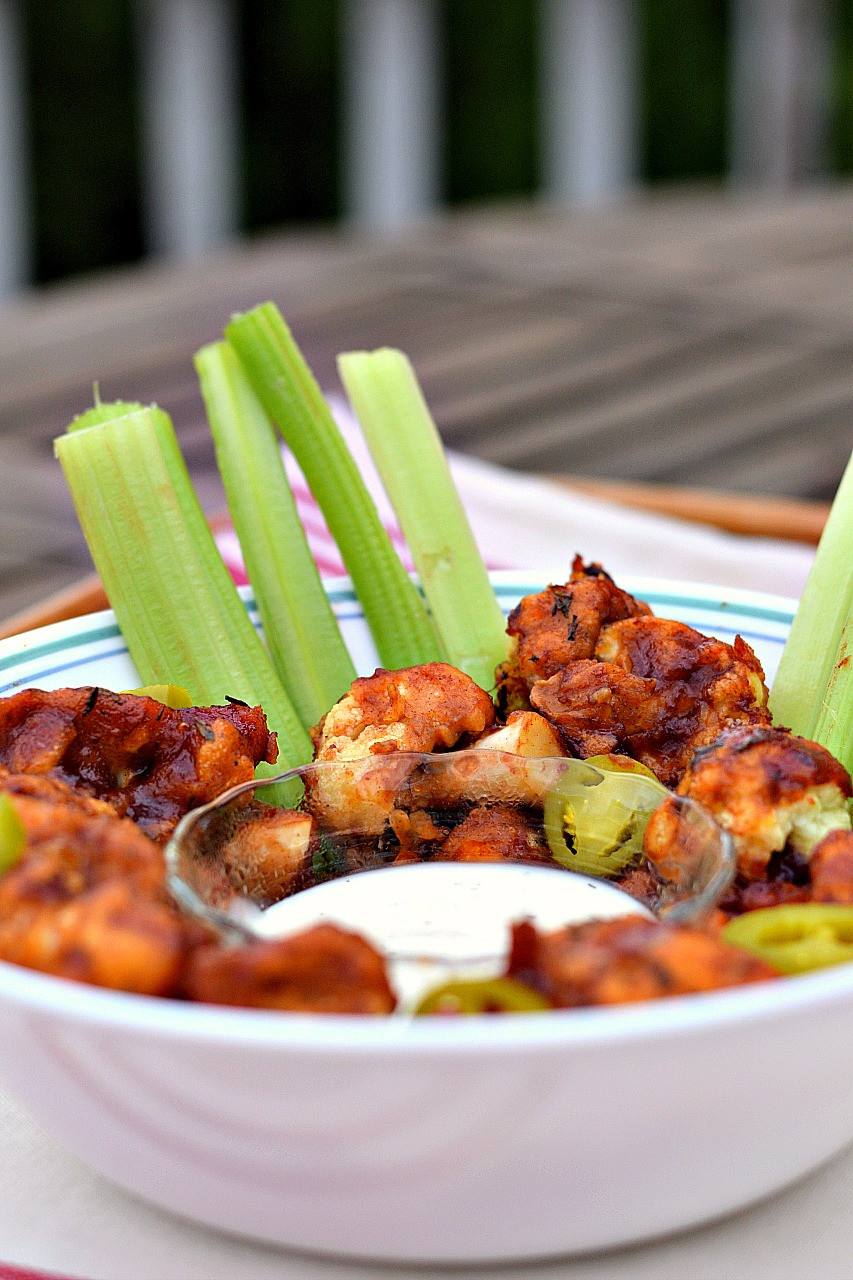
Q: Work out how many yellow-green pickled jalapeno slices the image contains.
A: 5